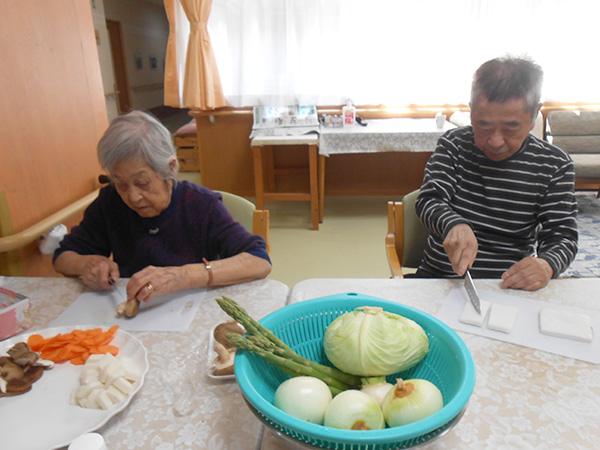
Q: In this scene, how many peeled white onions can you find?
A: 3